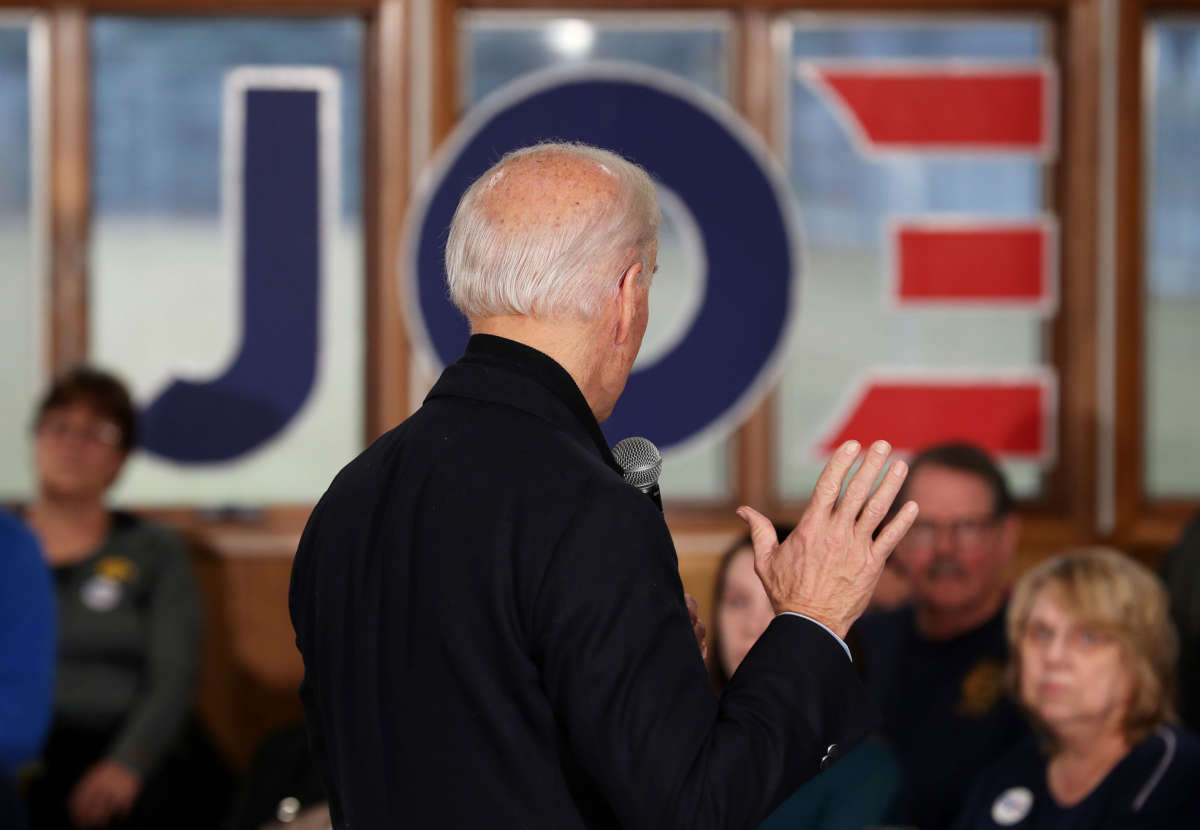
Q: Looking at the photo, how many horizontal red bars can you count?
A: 3